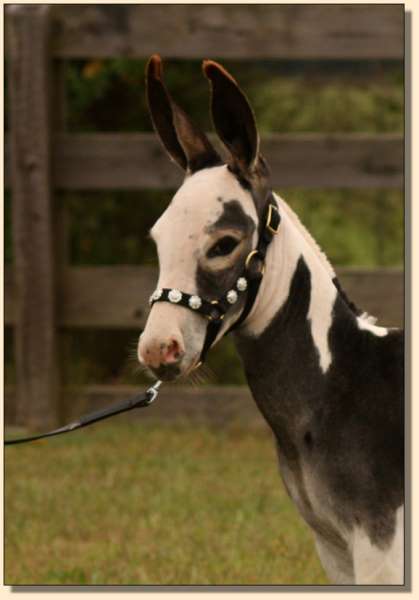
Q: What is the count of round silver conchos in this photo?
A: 5